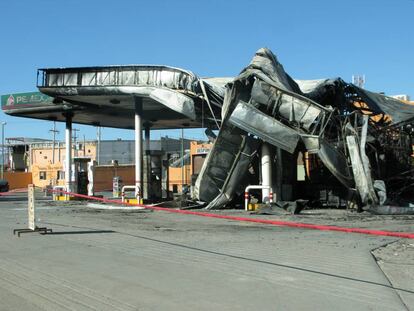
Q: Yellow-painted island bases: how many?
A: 3